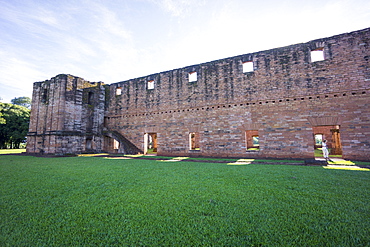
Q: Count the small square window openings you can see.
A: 5